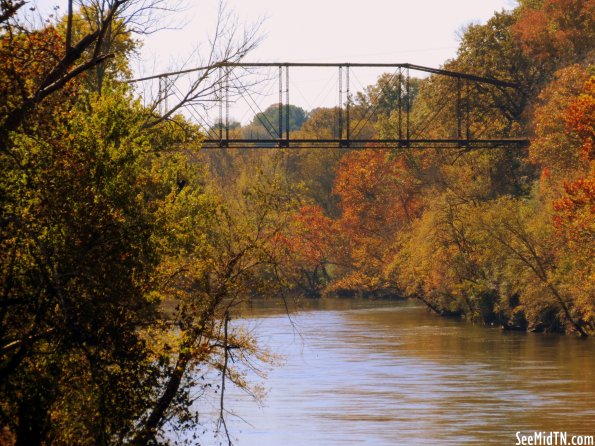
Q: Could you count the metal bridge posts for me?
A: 12